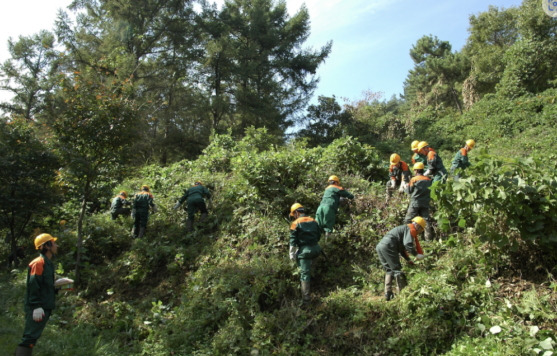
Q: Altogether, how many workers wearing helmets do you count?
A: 12